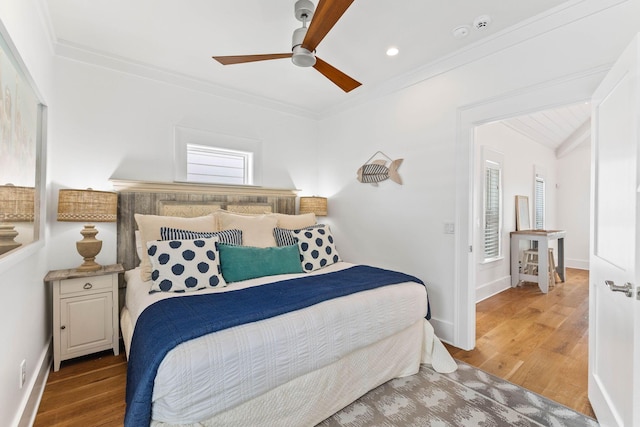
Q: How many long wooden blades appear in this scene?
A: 3